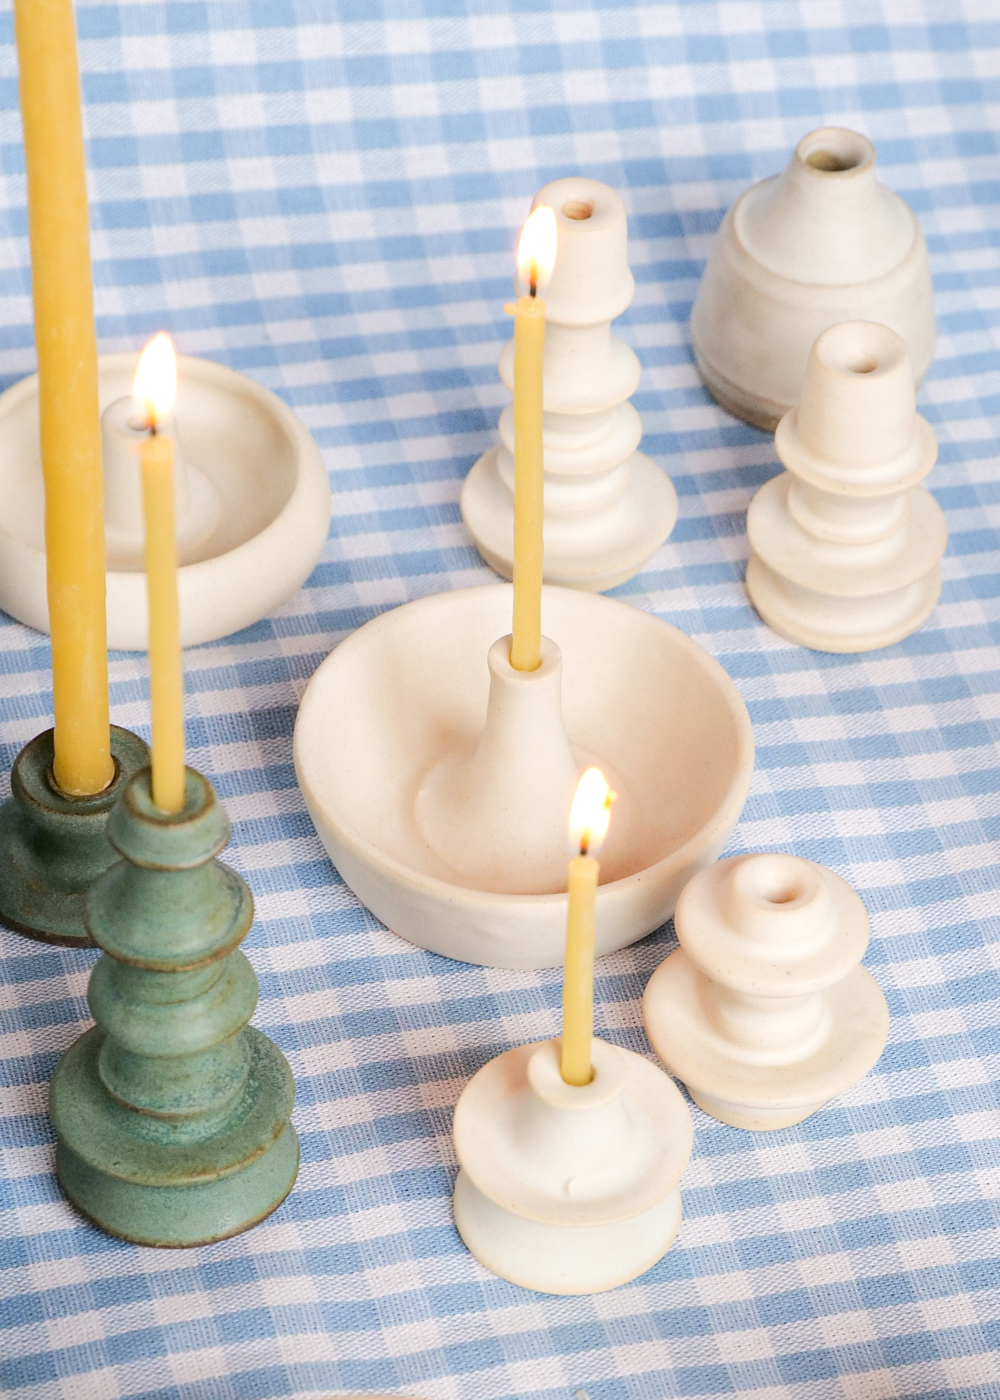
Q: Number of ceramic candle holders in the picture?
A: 9